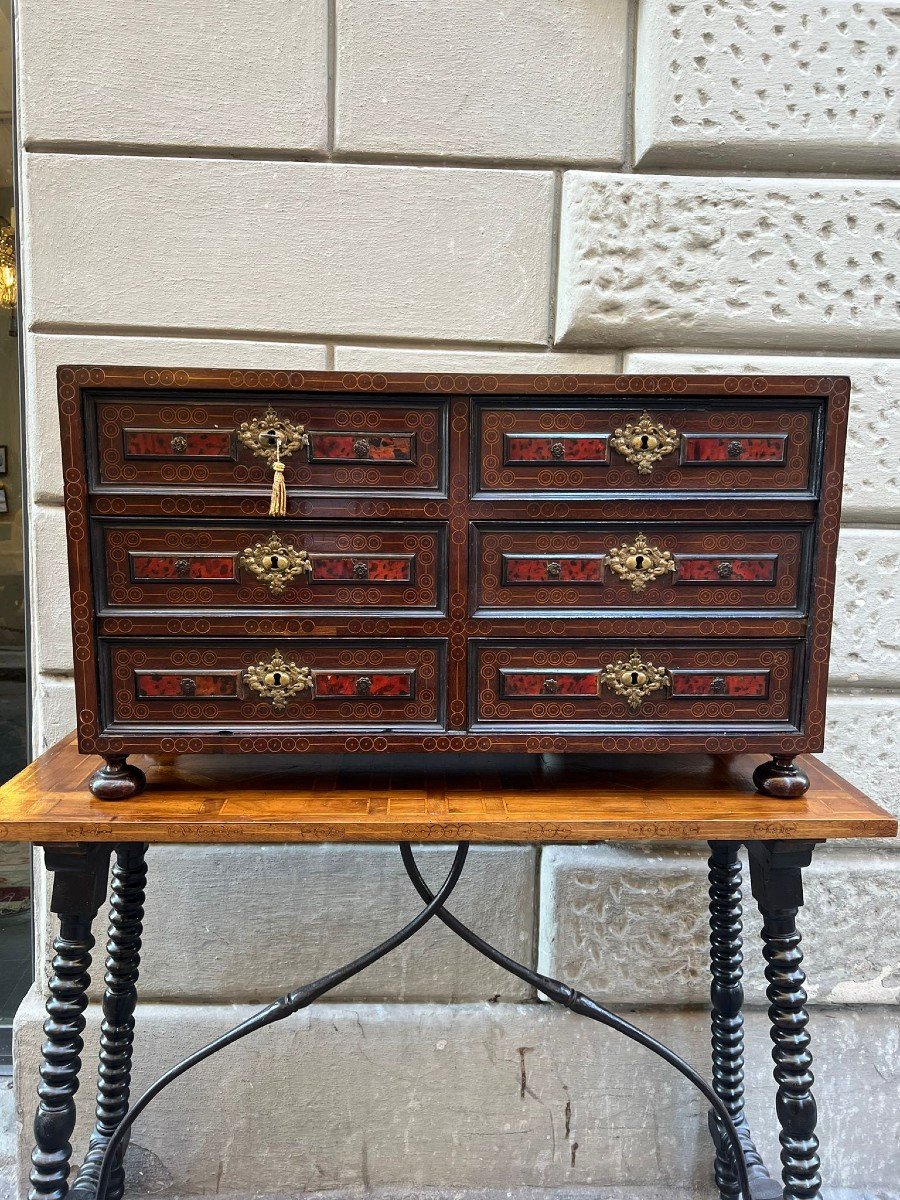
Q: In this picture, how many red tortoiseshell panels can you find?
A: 12